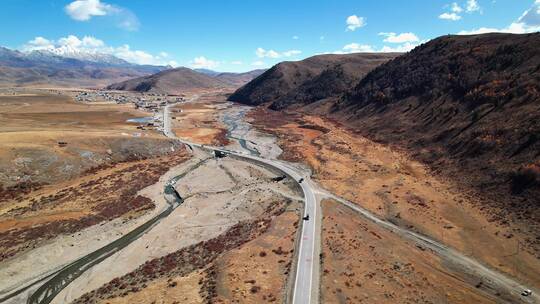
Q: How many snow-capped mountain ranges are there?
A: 1